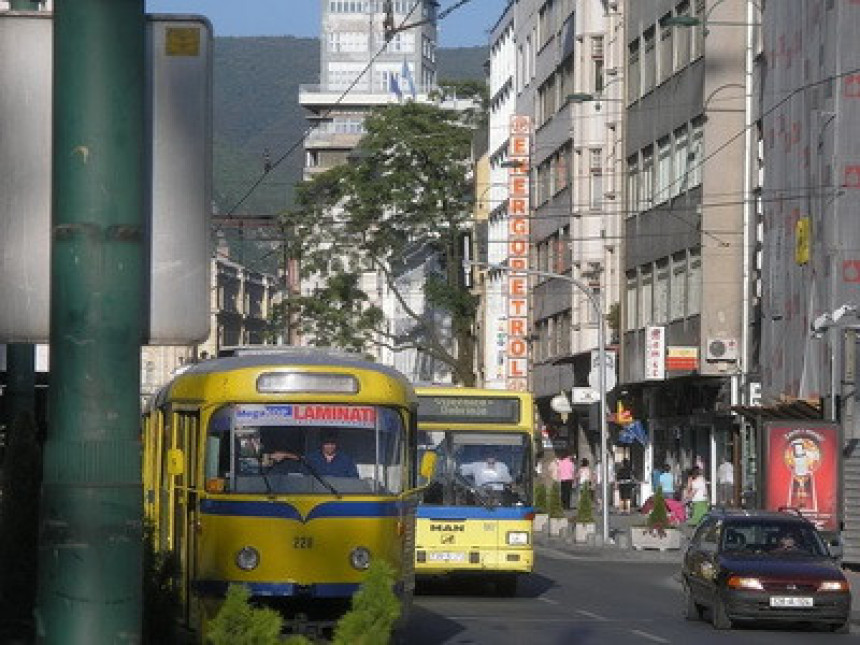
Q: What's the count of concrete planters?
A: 4